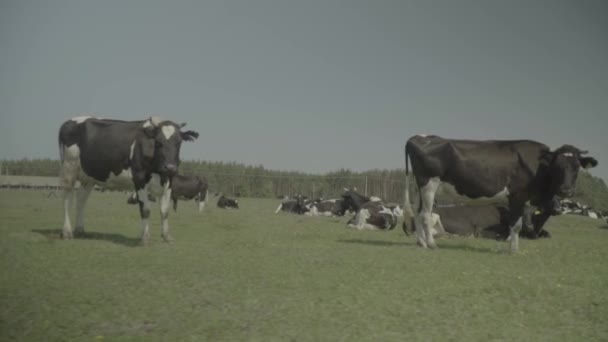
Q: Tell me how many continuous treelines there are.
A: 1